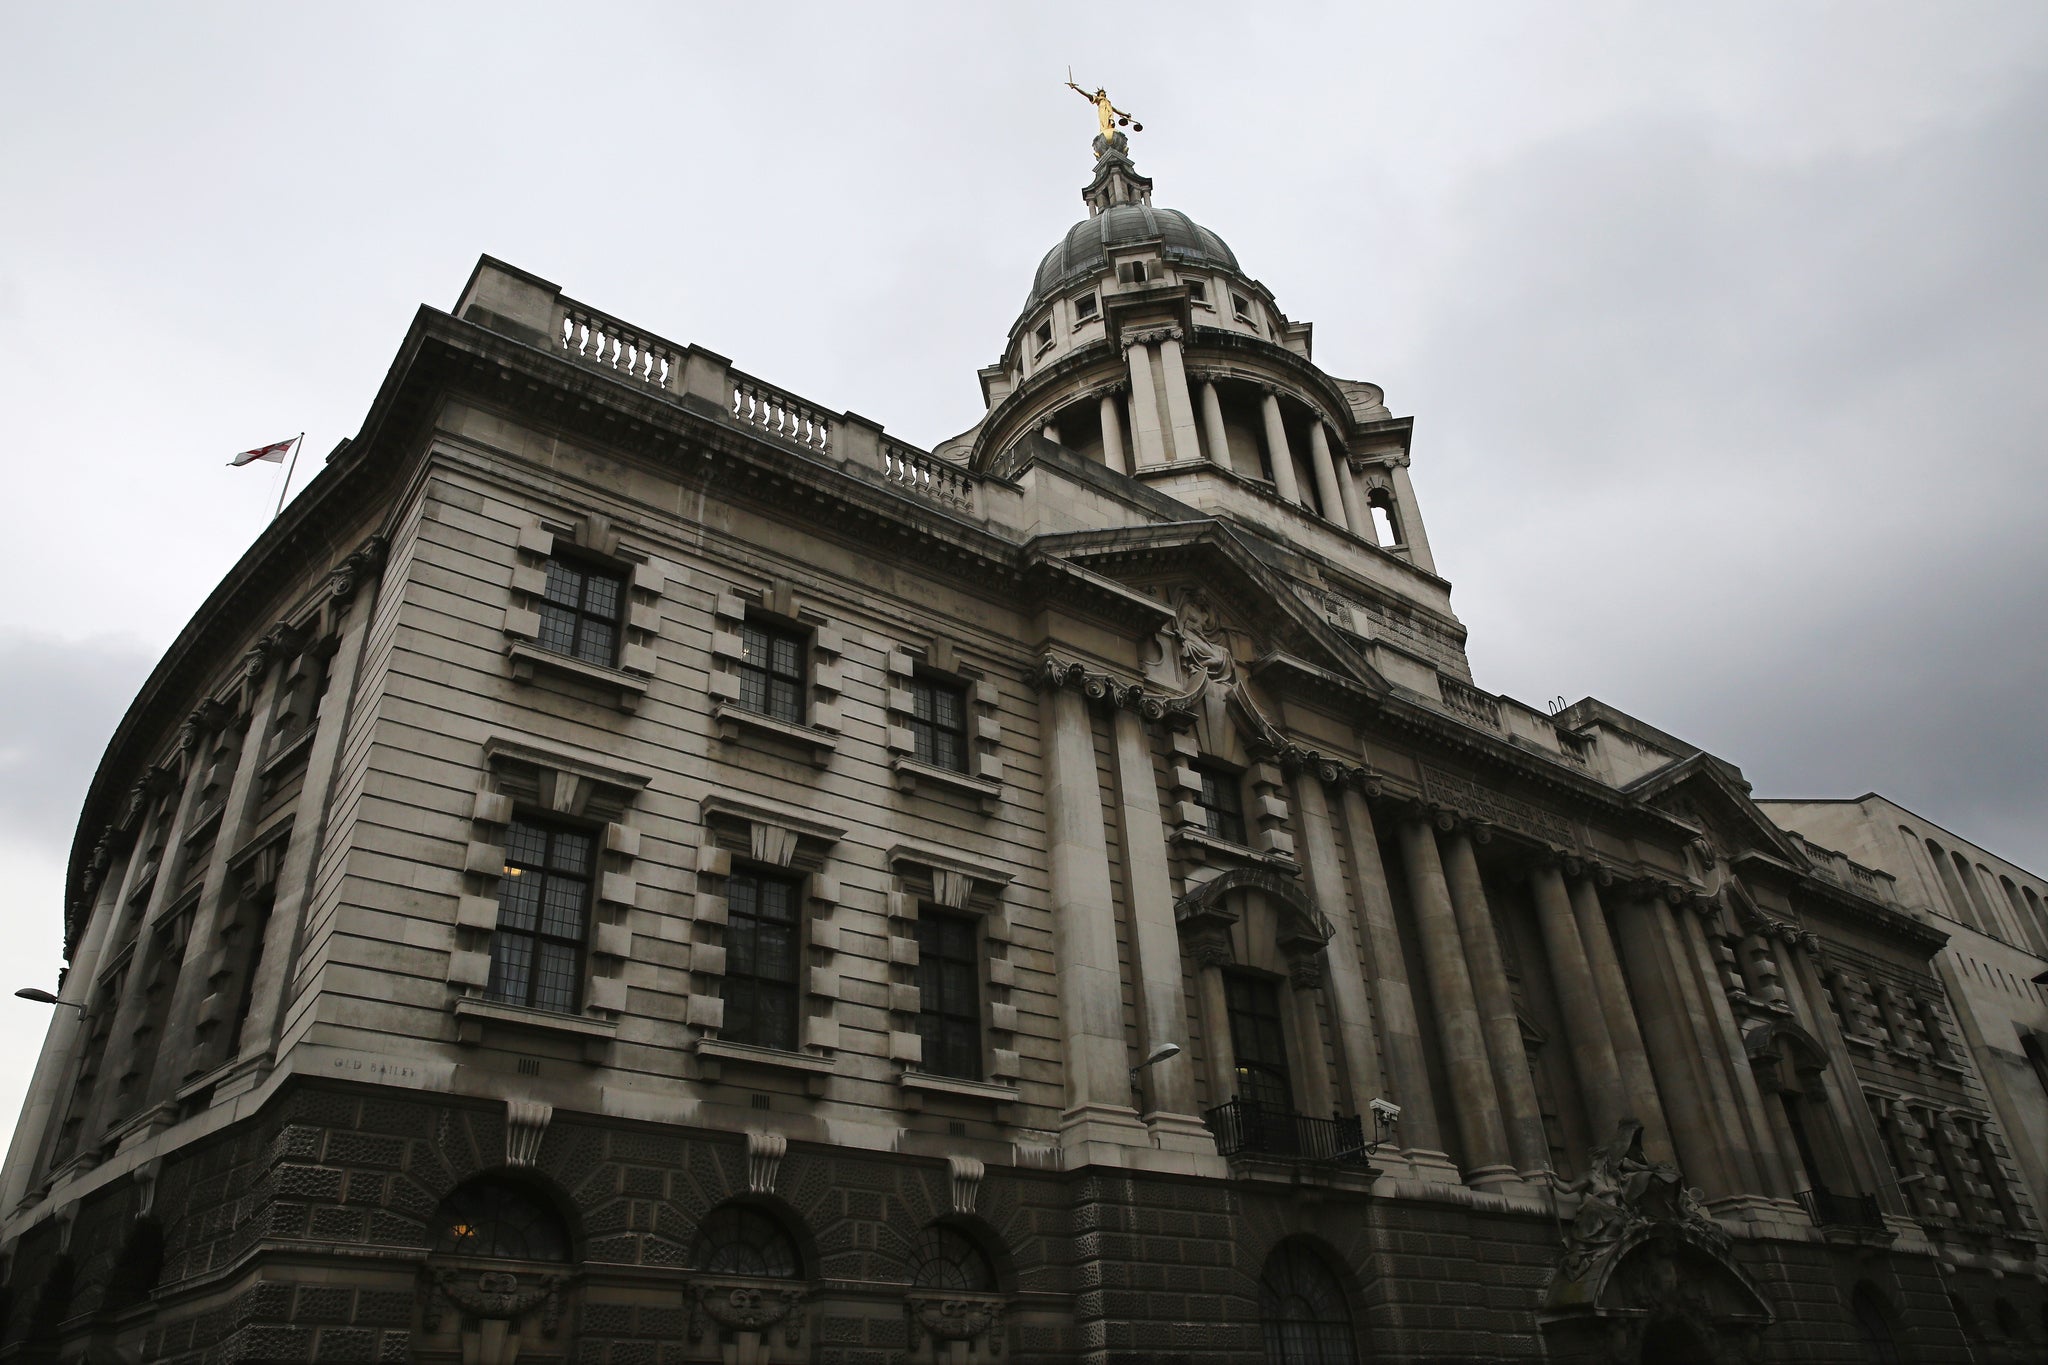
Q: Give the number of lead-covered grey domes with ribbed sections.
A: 1